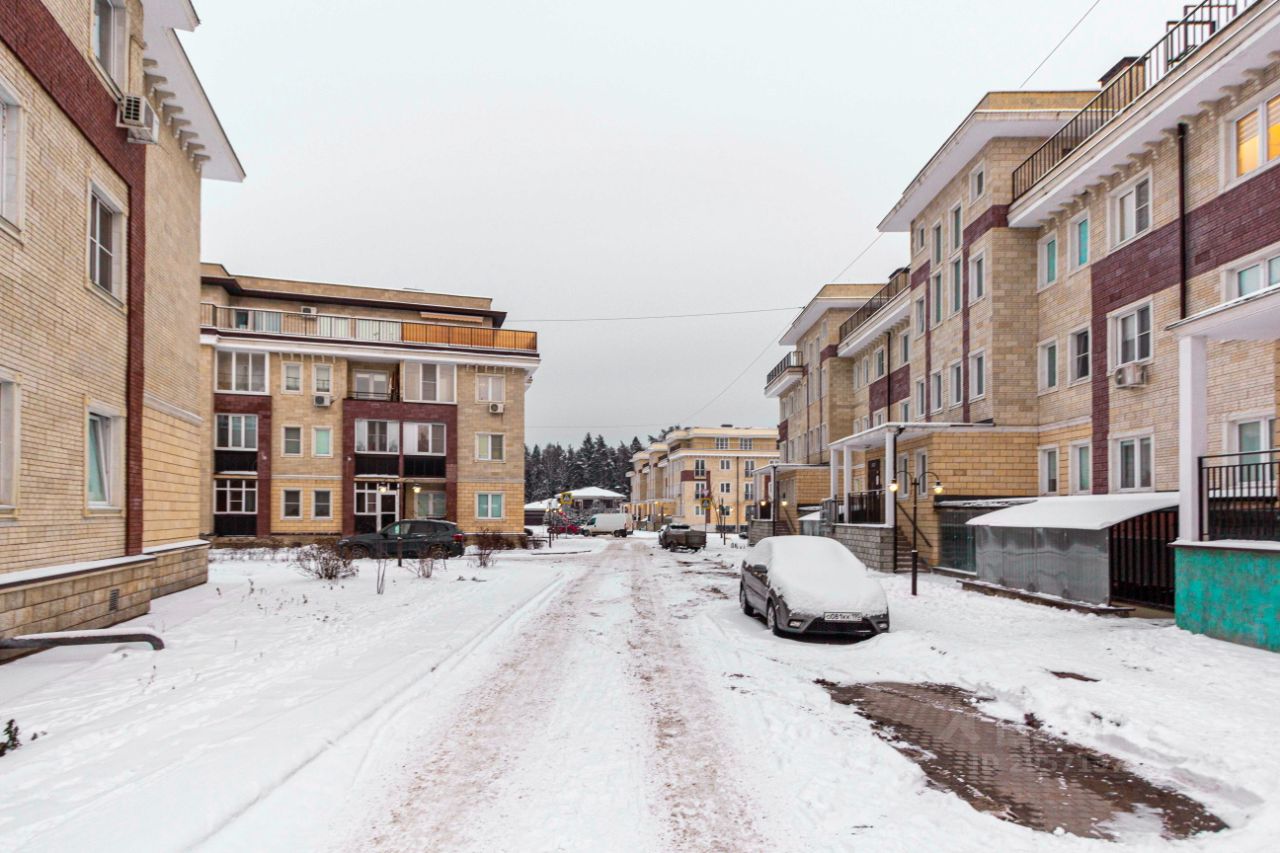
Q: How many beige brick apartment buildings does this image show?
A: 4